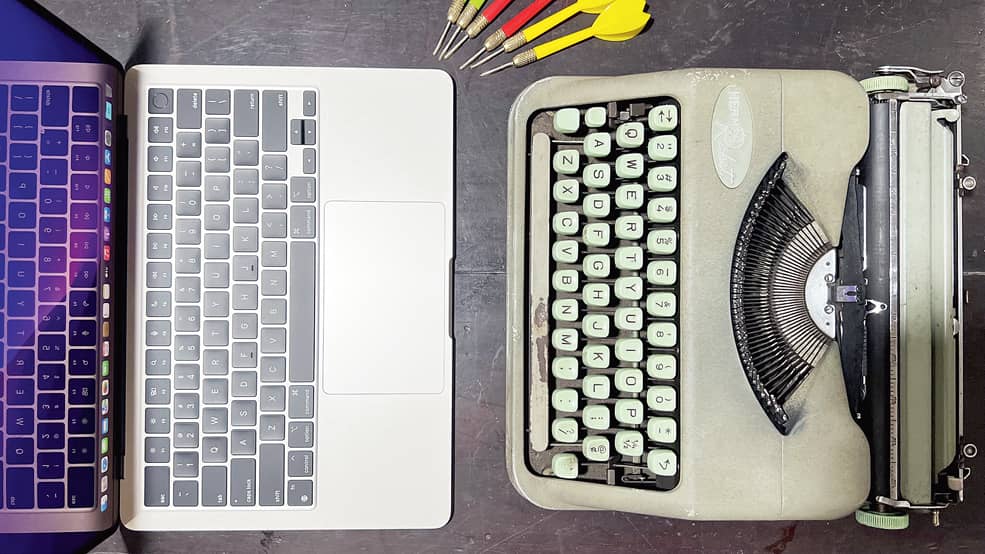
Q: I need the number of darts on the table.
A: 6